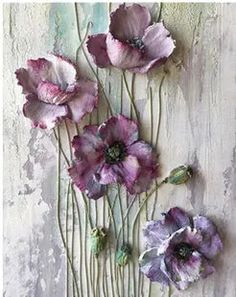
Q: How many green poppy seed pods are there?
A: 3